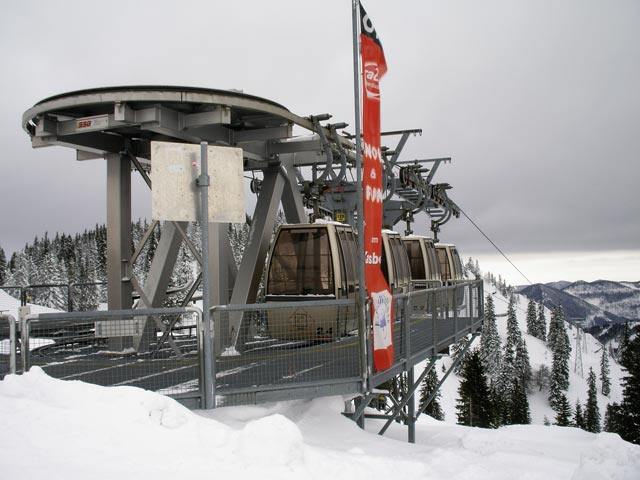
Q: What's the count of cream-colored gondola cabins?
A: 4